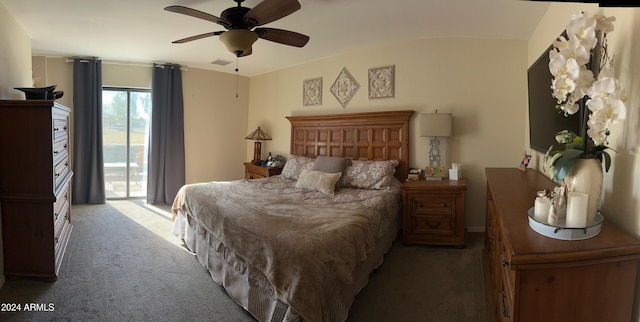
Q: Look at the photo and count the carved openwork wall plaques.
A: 3